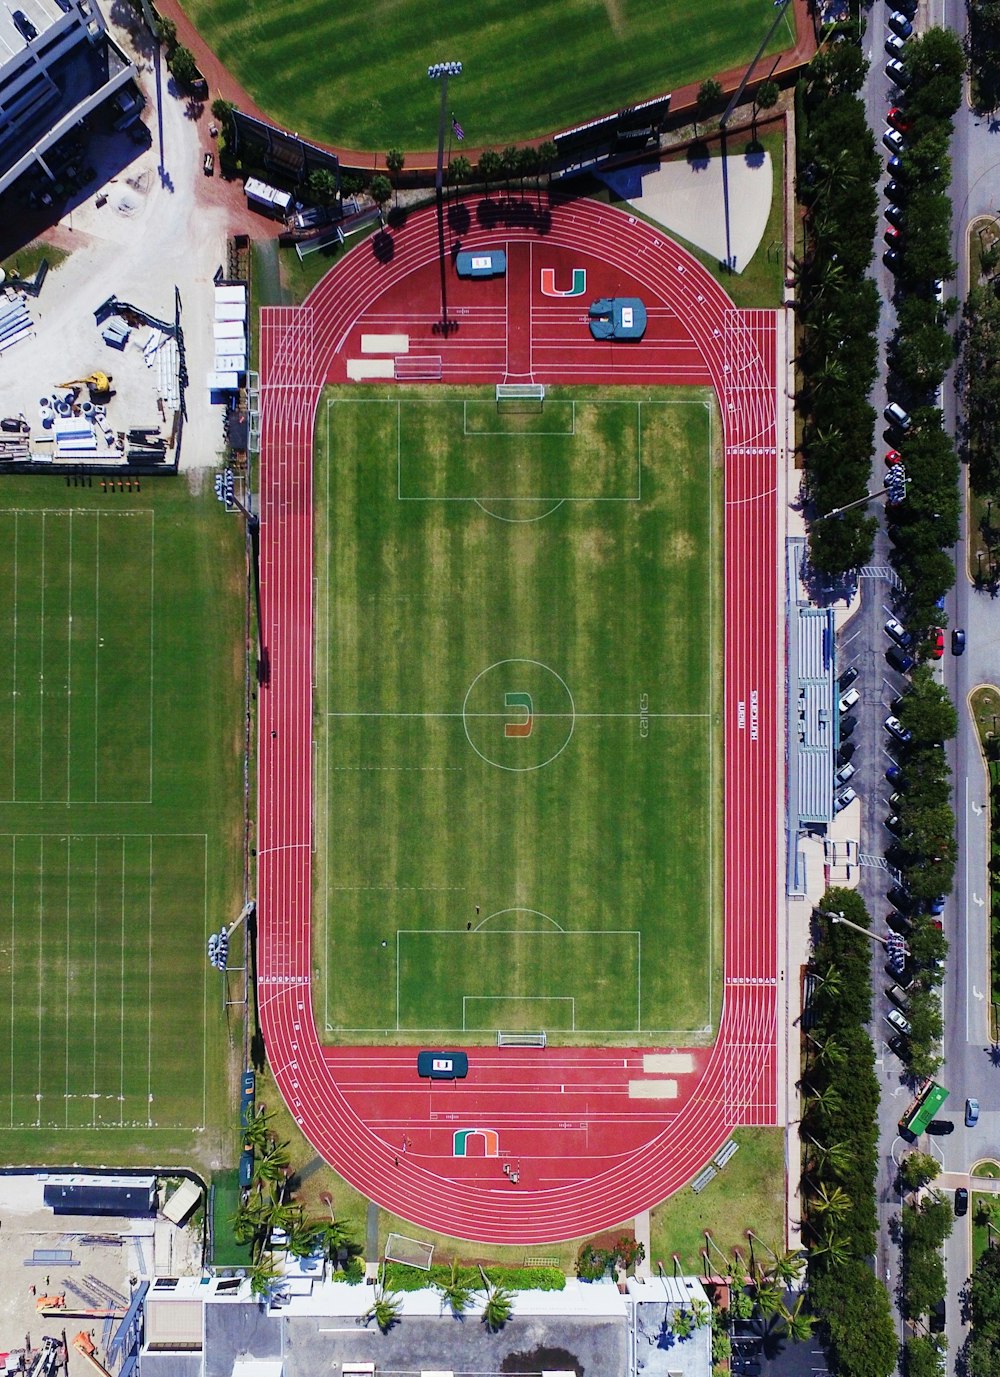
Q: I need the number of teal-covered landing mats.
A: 3